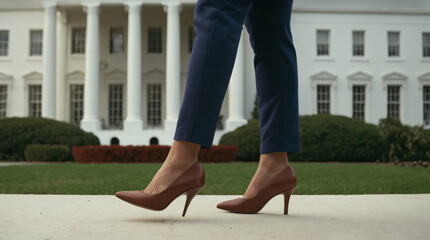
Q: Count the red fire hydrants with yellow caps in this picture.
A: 0